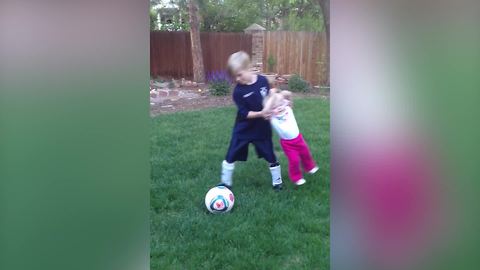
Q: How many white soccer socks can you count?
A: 2